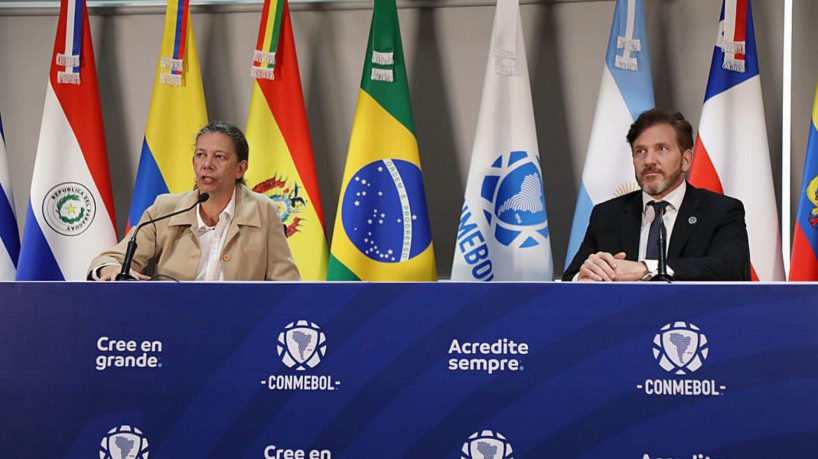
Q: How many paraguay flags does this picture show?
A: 1